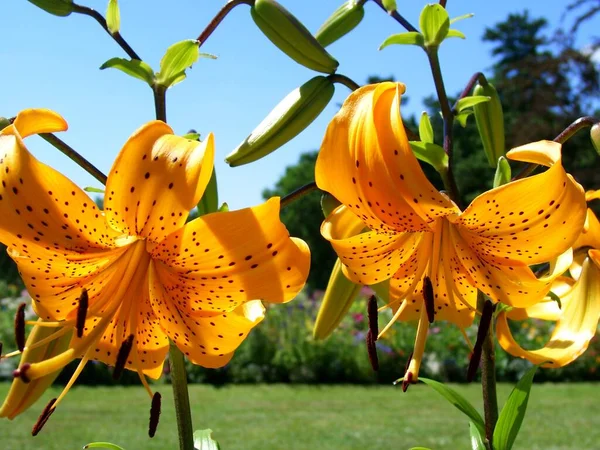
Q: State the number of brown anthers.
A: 12